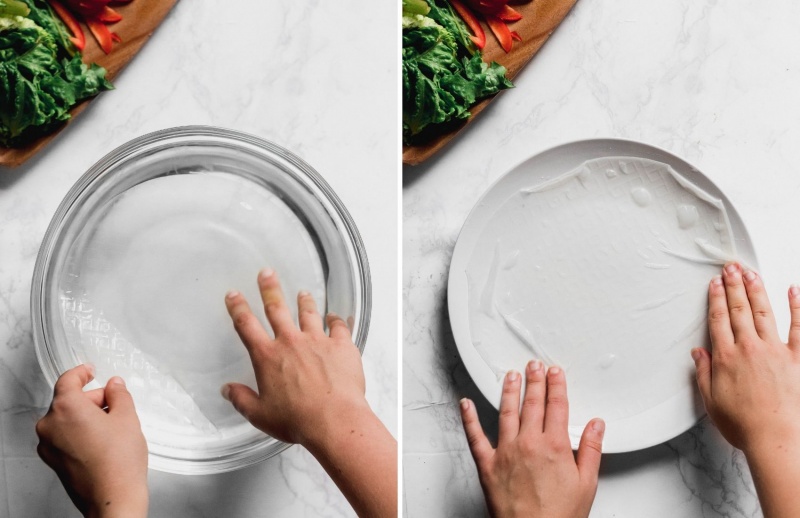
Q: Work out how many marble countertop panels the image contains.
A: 2